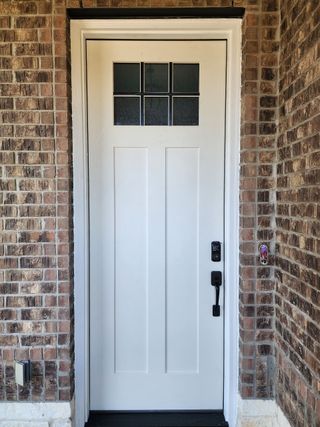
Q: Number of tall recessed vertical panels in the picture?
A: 2